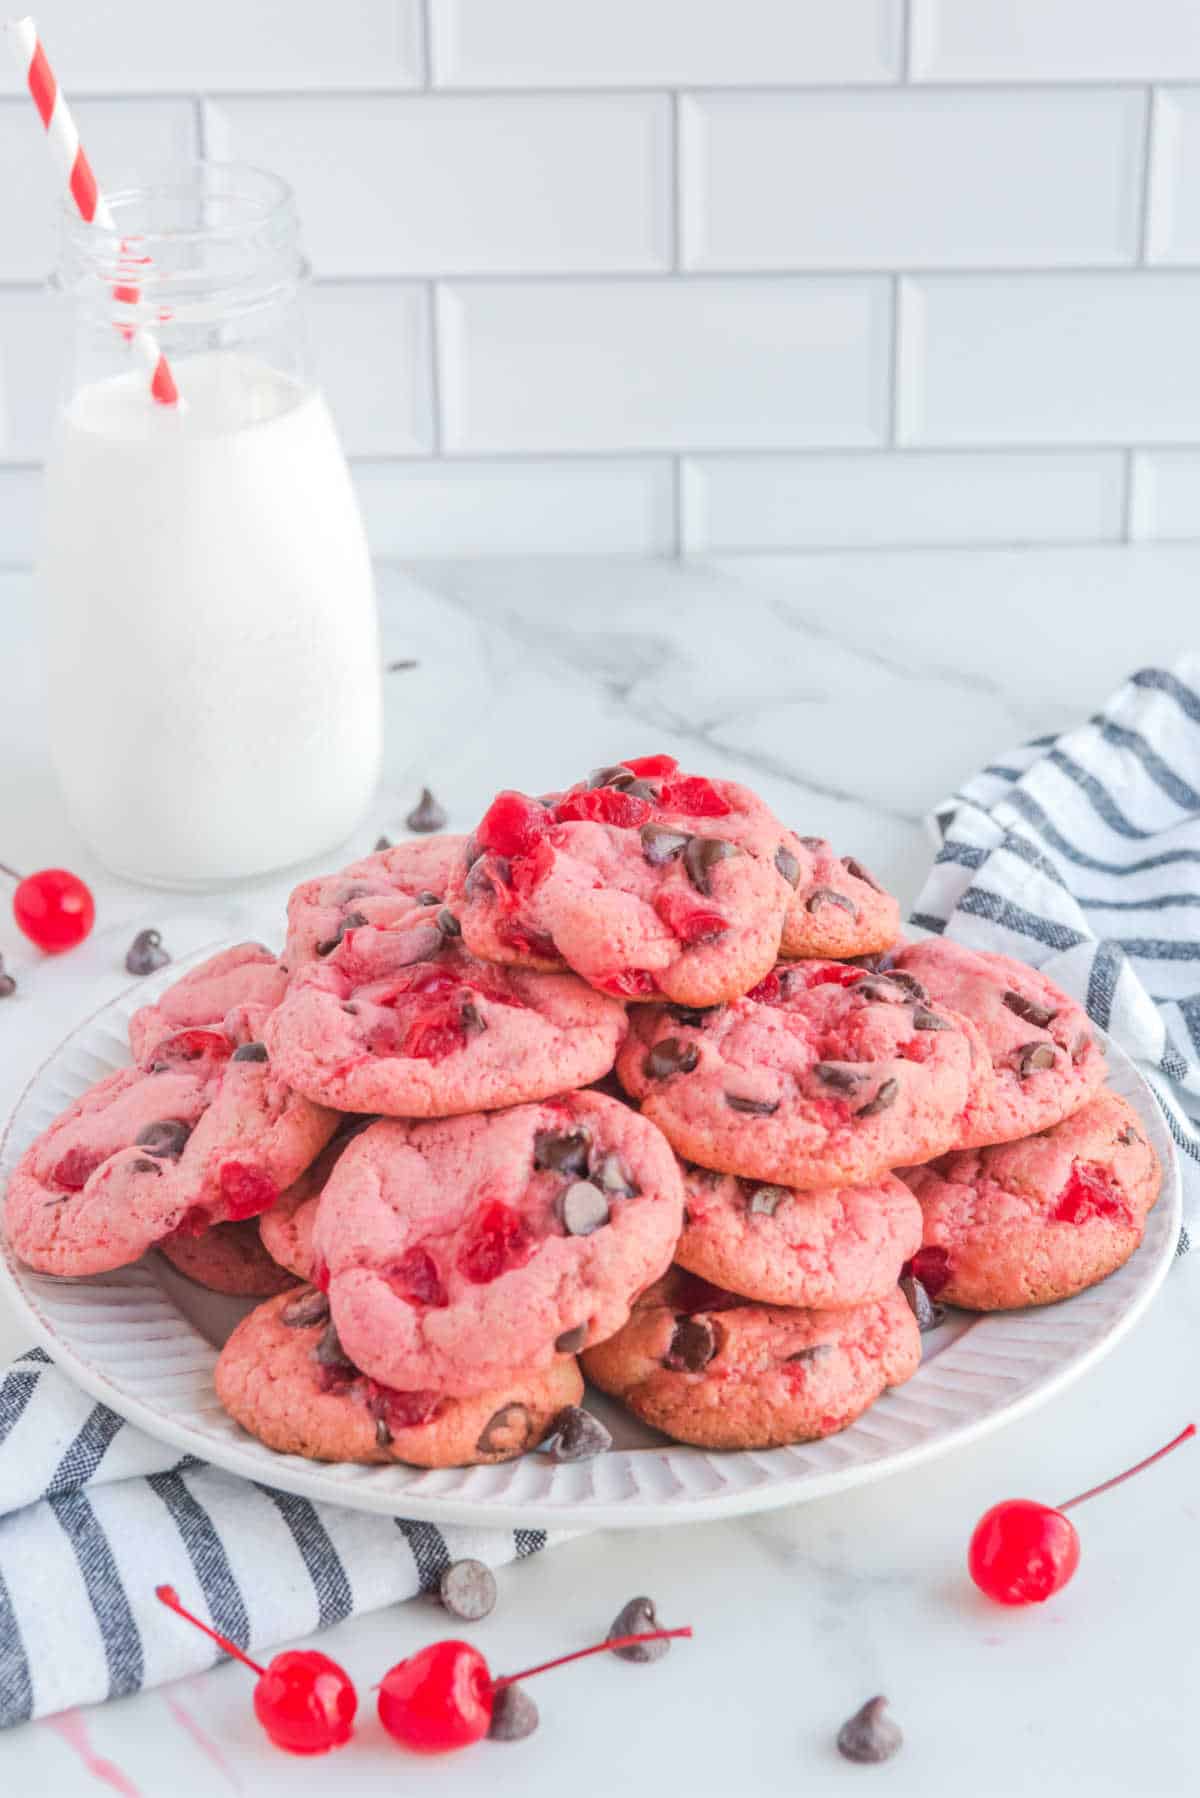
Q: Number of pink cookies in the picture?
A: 15